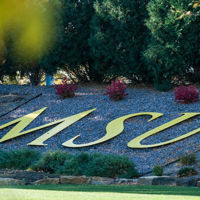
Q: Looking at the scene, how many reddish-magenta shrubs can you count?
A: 3